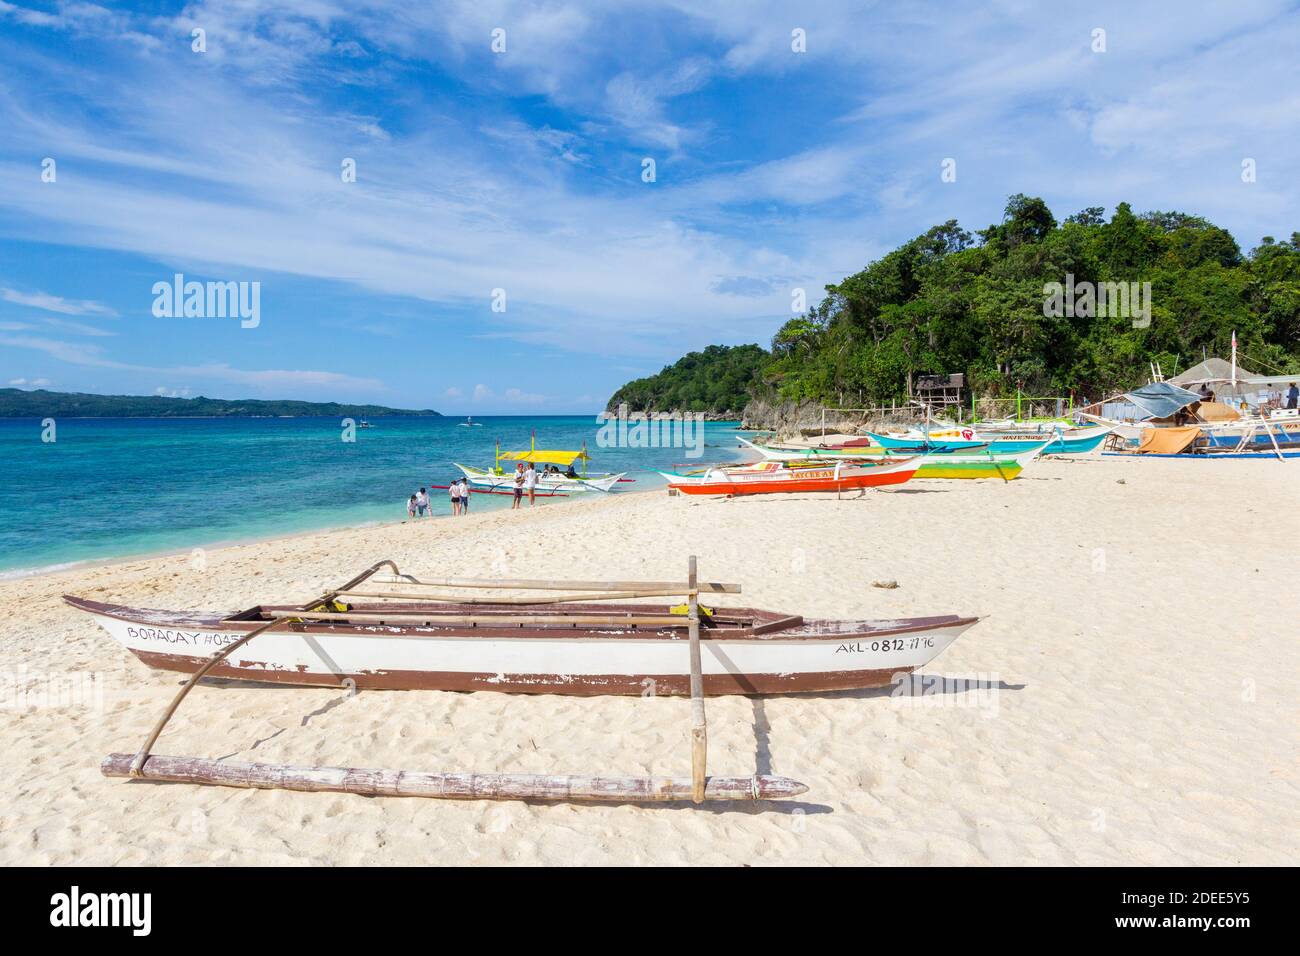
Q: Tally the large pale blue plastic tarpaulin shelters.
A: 1